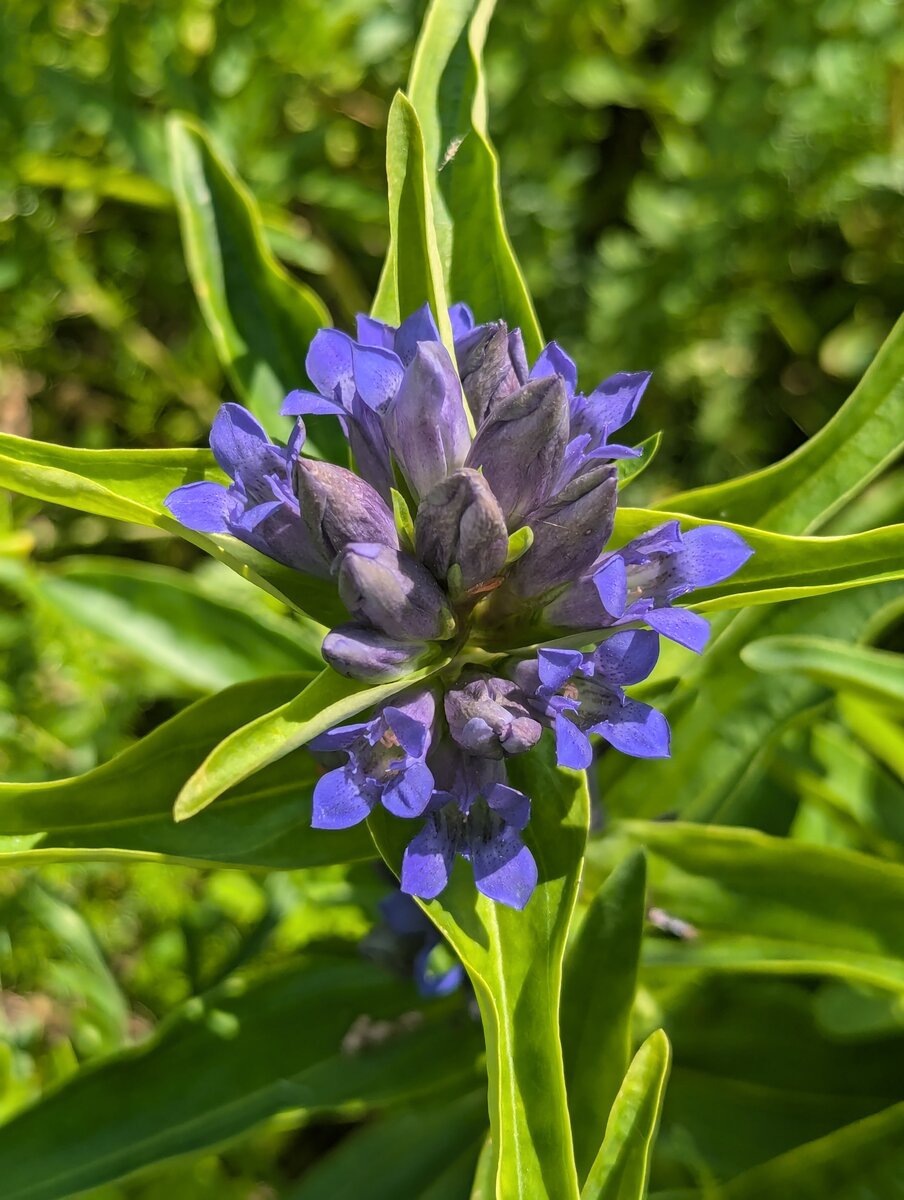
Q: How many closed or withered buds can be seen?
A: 9